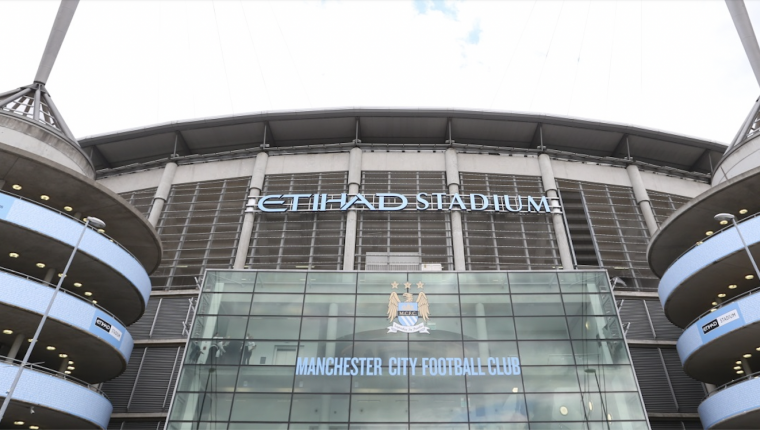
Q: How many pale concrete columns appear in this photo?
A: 6